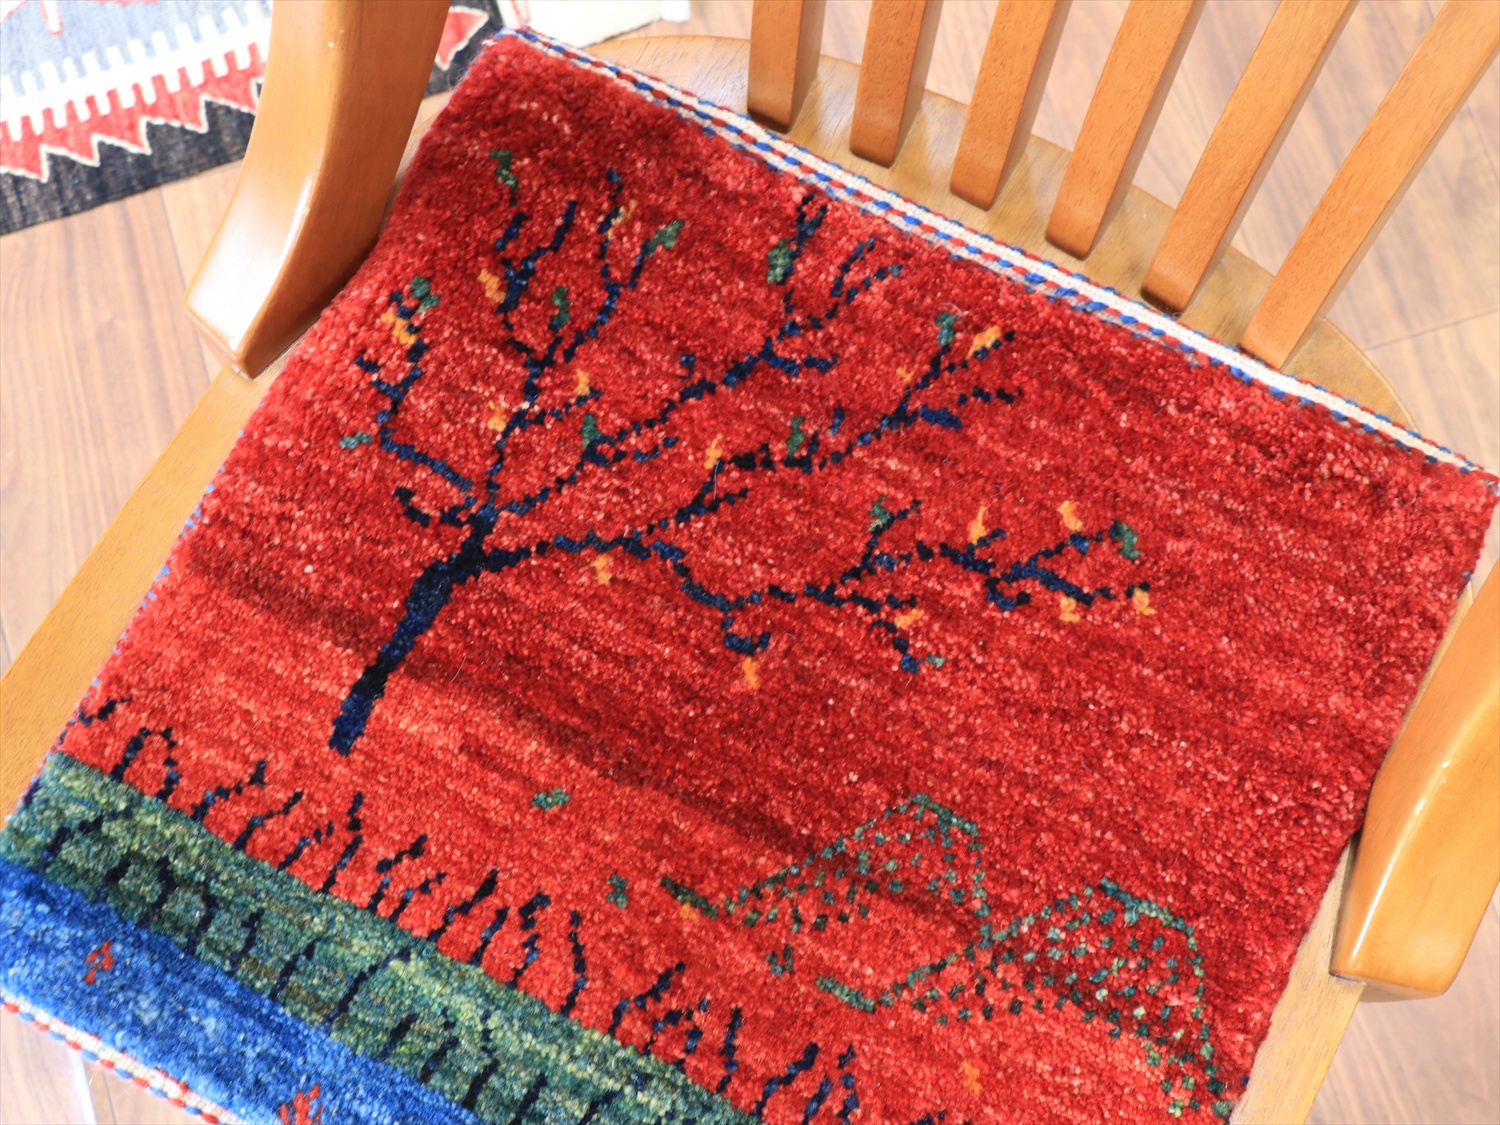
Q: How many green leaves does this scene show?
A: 12